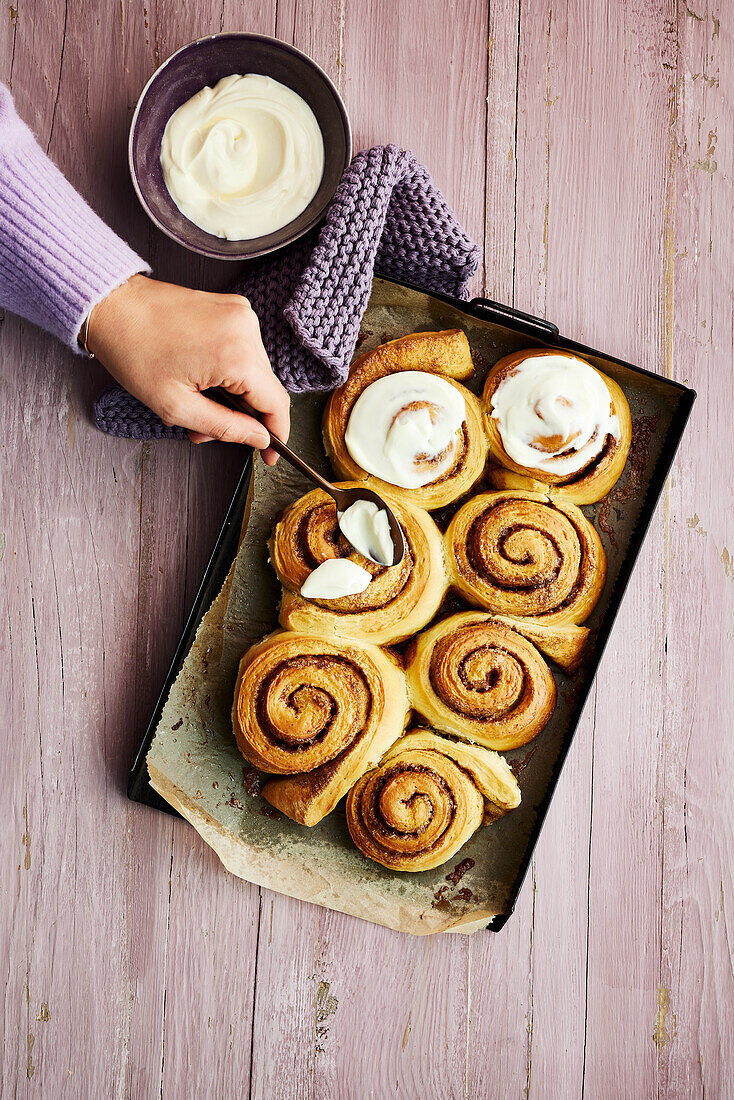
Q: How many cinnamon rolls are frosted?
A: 2